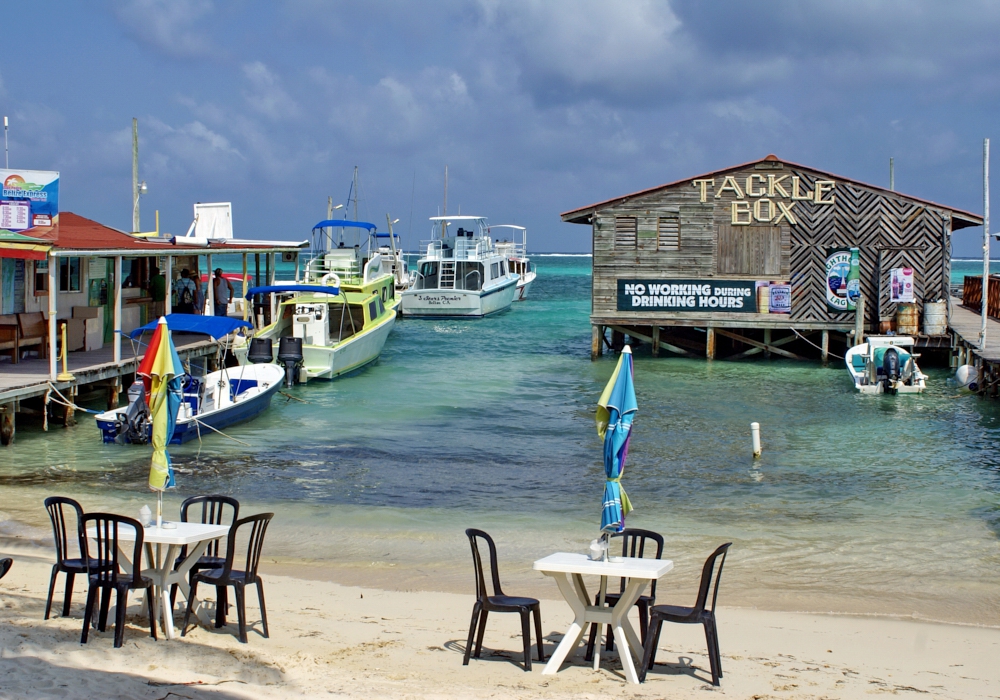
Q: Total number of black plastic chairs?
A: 7